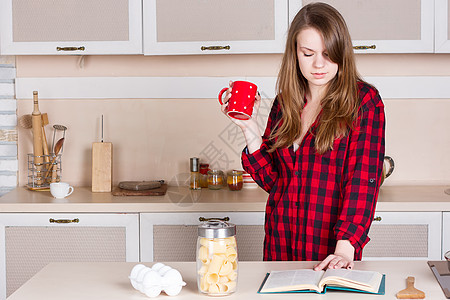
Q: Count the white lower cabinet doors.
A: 3